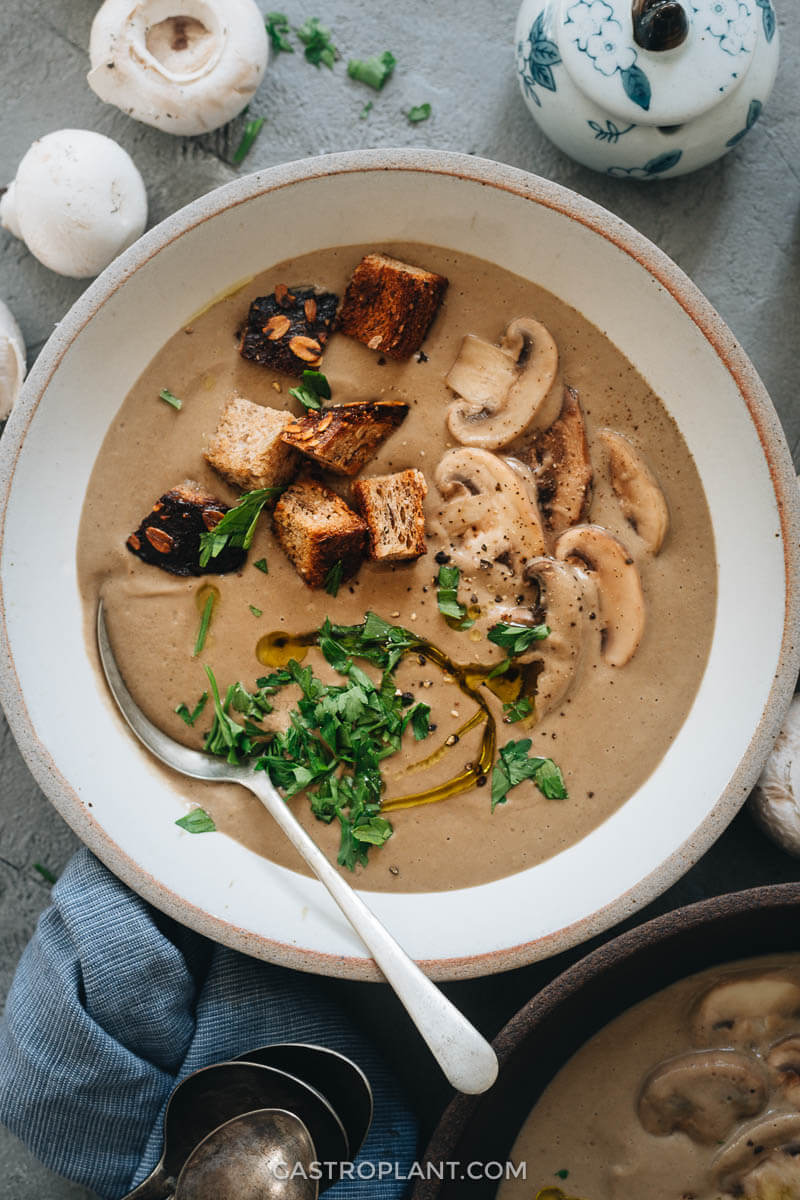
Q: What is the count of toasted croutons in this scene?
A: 7